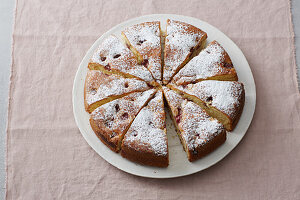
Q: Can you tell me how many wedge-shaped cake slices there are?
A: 9